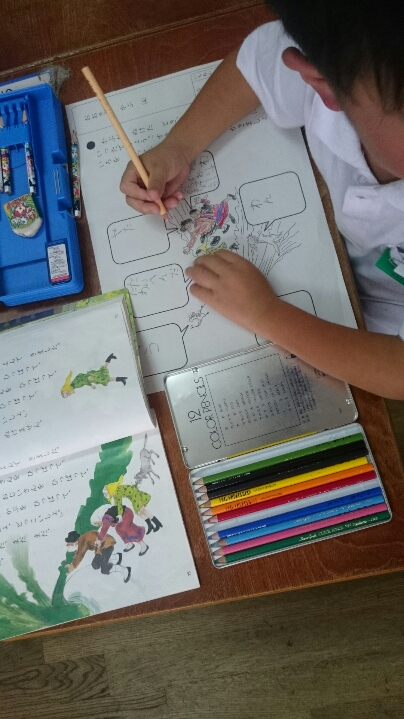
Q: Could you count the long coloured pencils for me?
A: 11